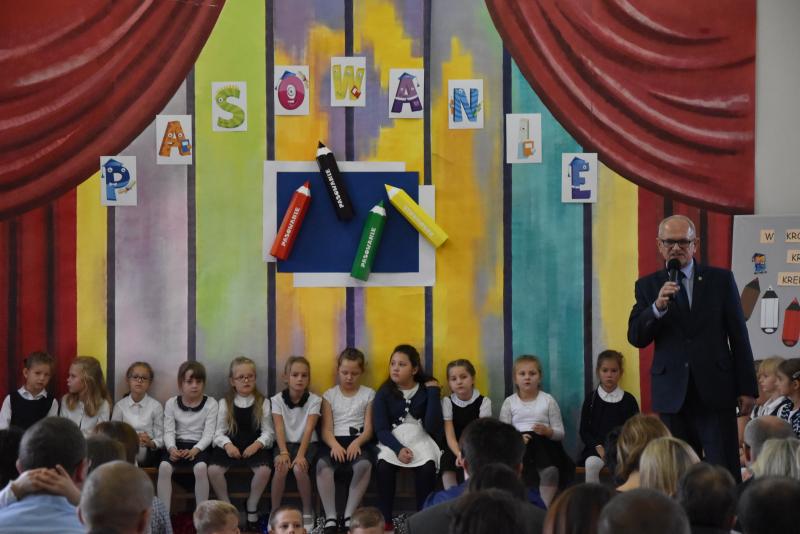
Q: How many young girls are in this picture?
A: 13